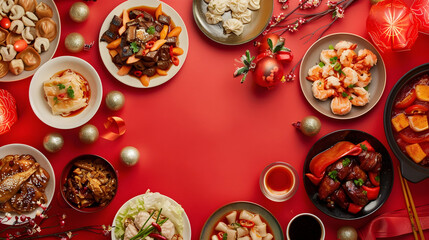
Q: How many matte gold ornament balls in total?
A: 8